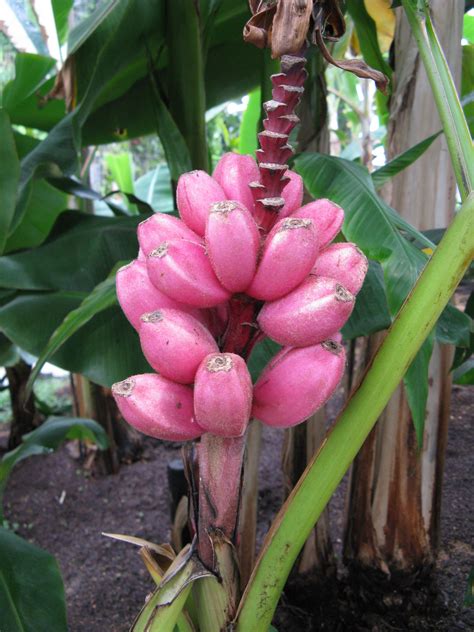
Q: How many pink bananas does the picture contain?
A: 15